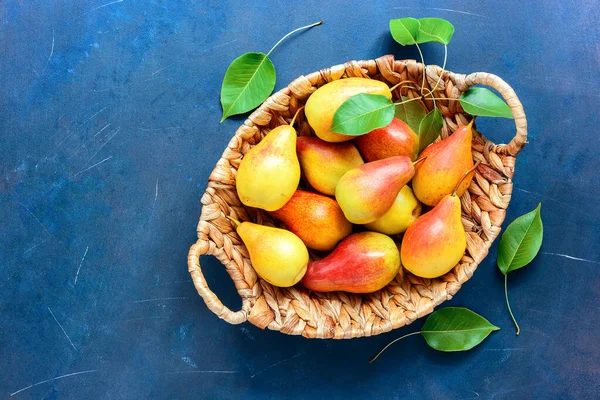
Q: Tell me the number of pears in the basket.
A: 11